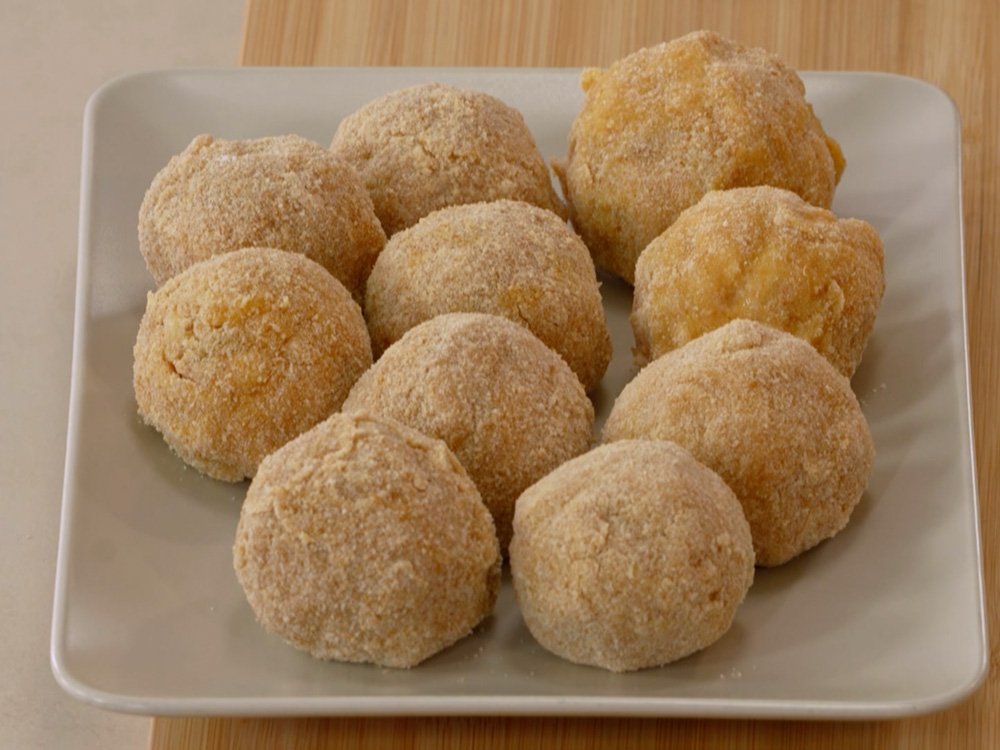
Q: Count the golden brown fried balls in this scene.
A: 10